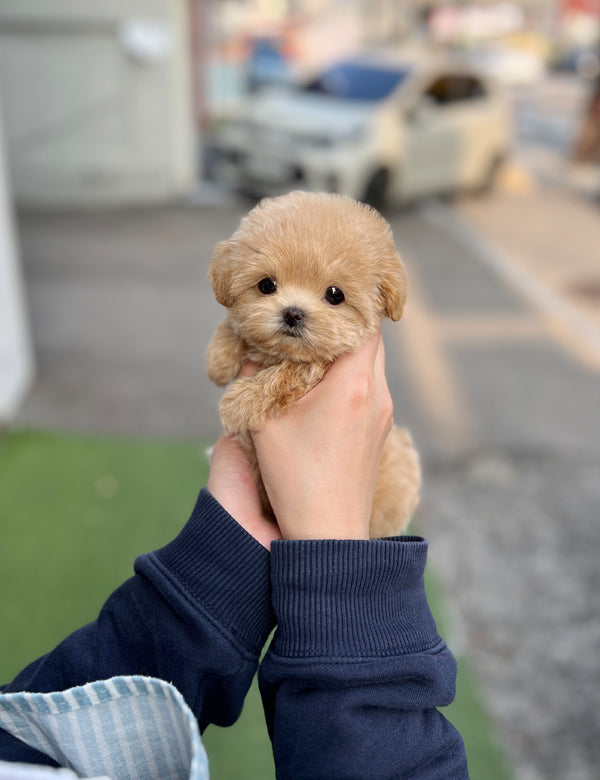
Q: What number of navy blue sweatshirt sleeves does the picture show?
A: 2